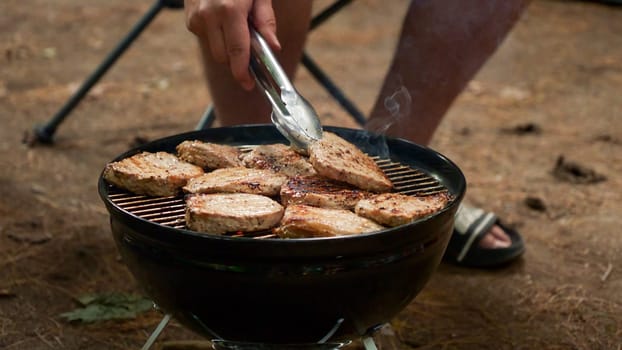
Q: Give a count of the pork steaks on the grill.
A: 9